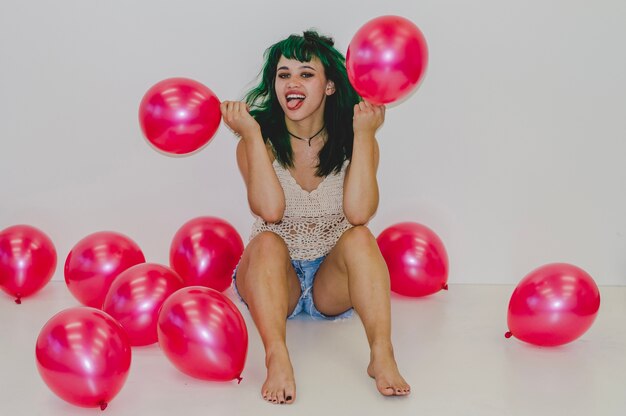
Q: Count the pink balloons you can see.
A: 10